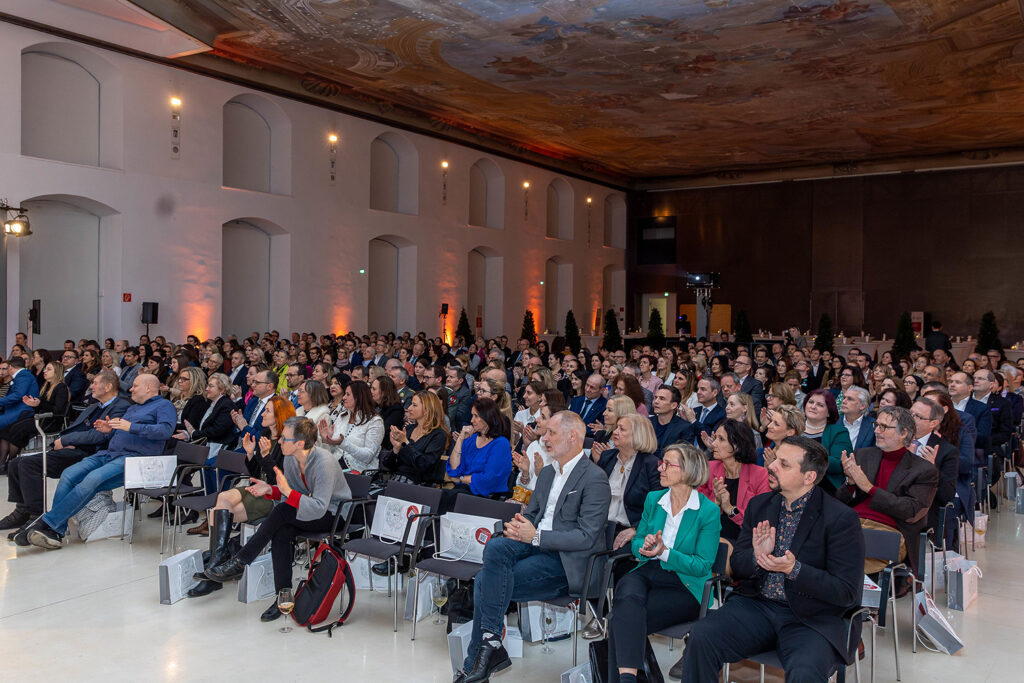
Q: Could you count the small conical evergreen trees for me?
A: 9